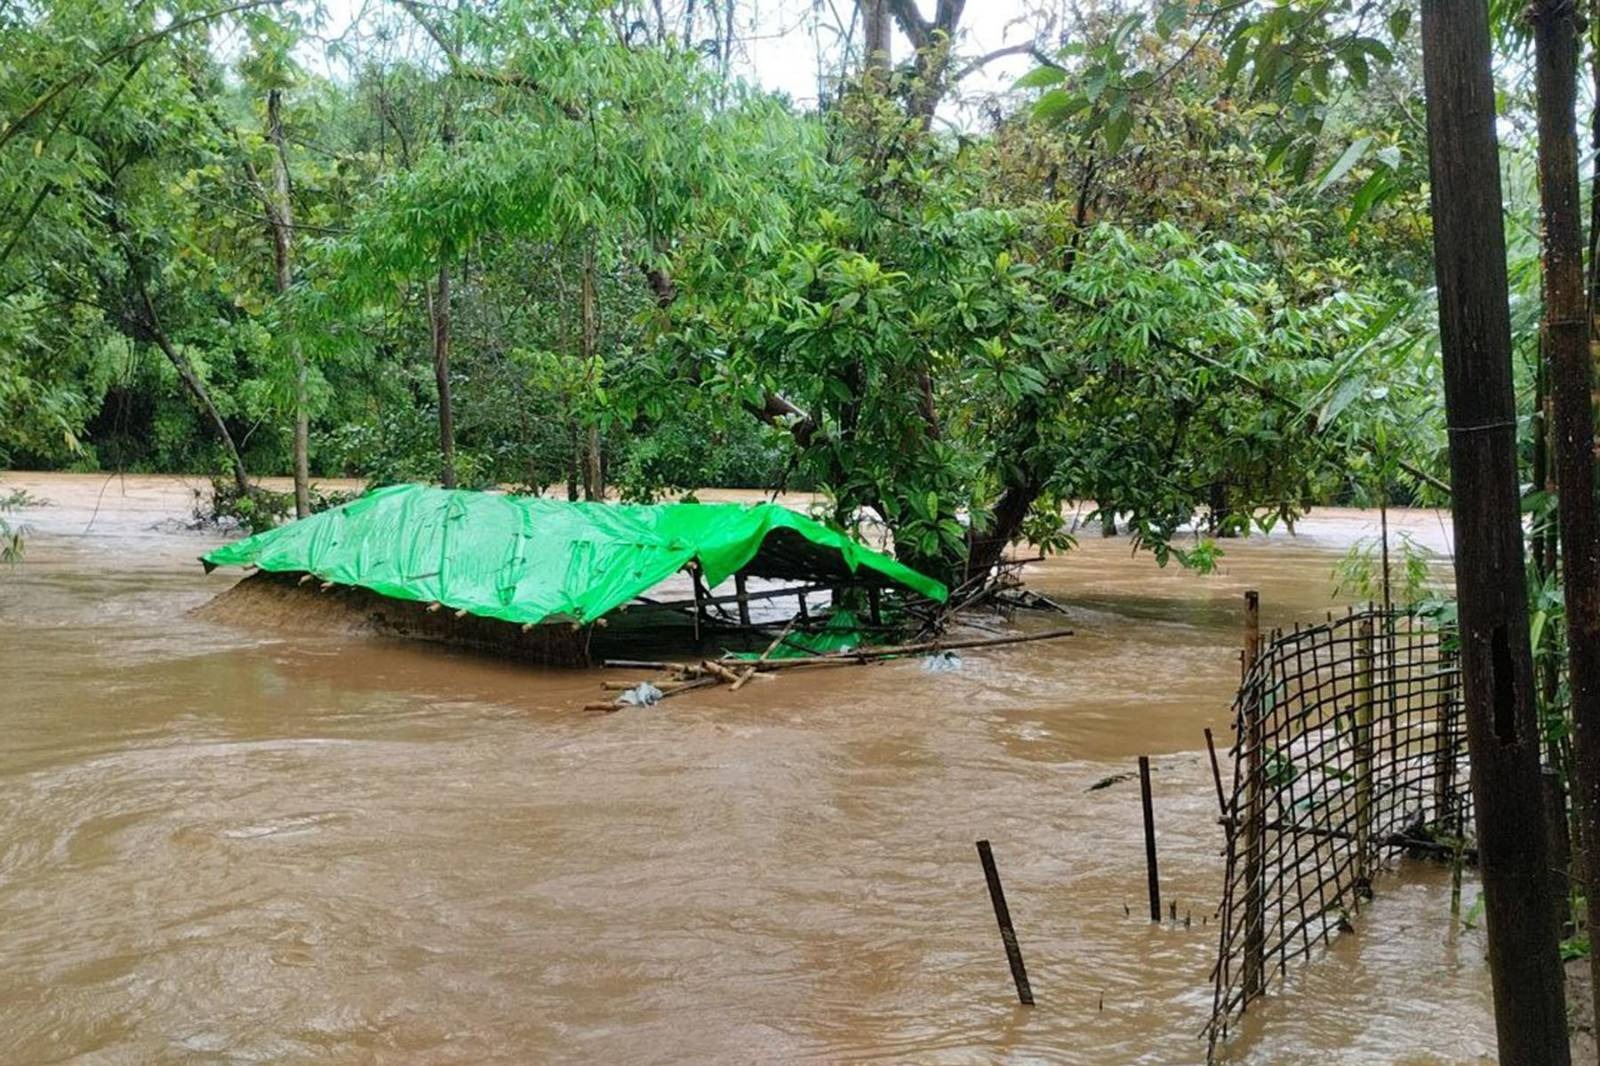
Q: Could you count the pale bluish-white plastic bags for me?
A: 2